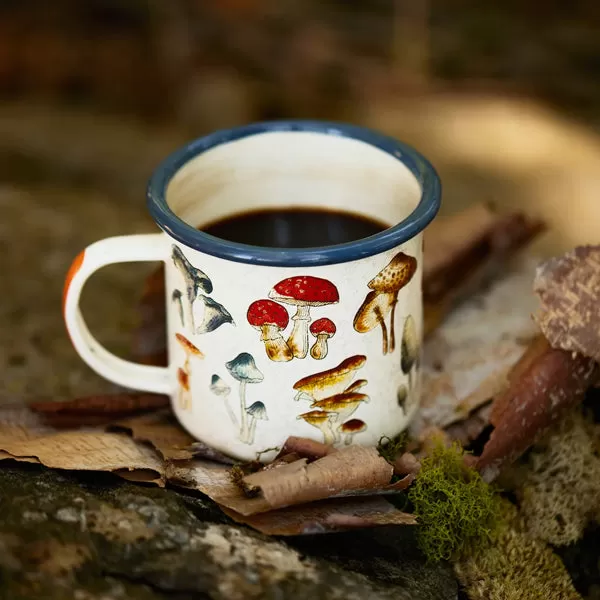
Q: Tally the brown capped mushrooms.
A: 7